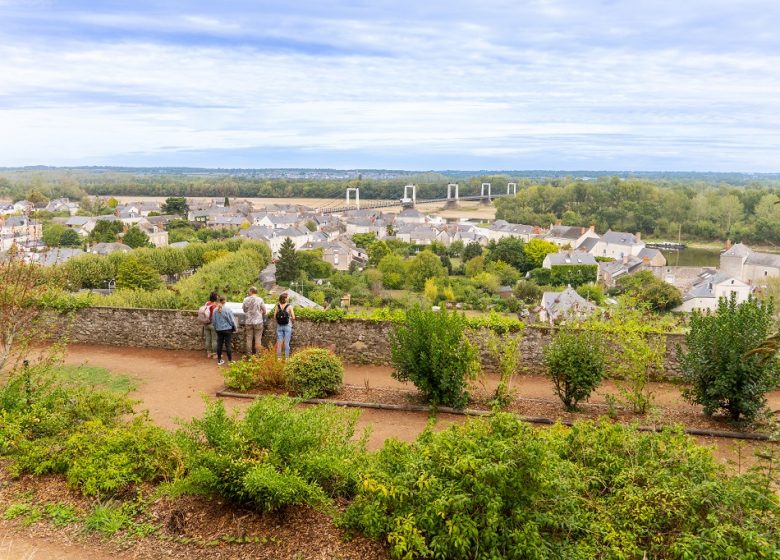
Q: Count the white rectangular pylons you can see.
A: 5